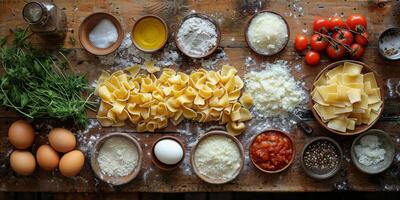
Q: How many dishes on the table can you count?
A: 12